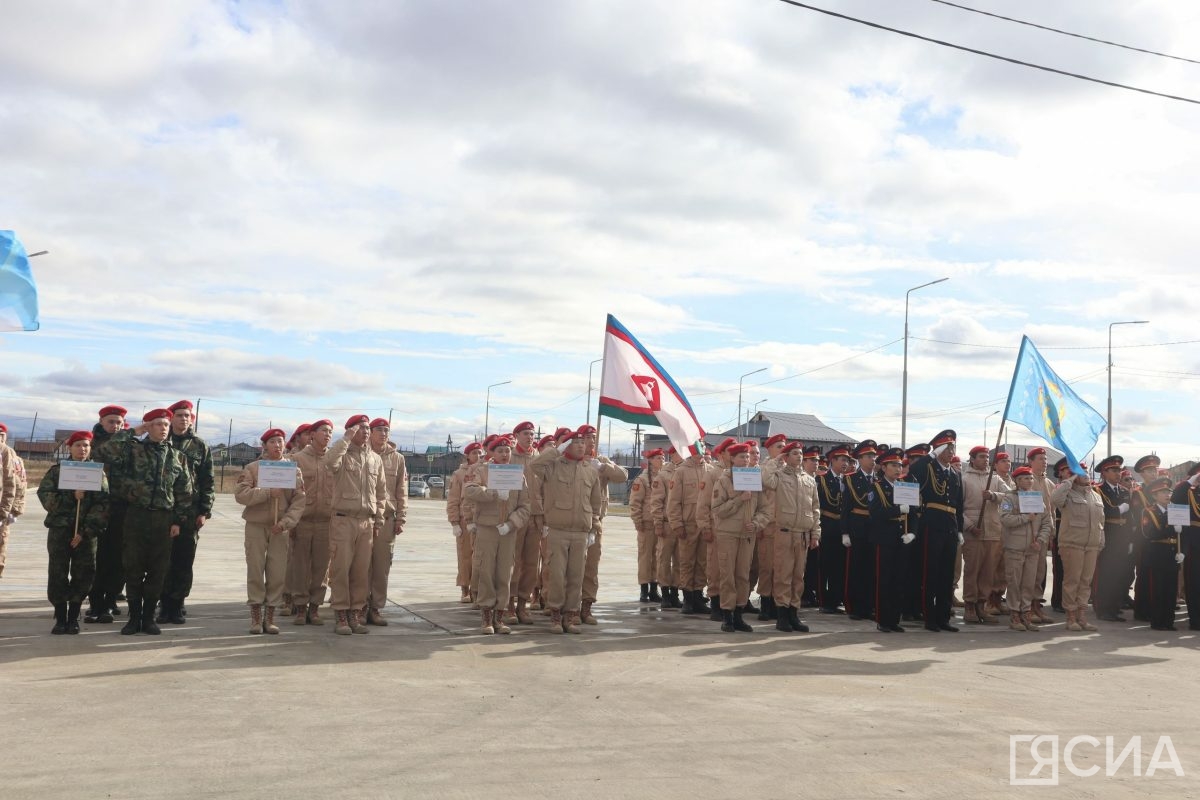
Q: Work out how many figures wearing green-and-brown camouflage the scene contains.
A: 4